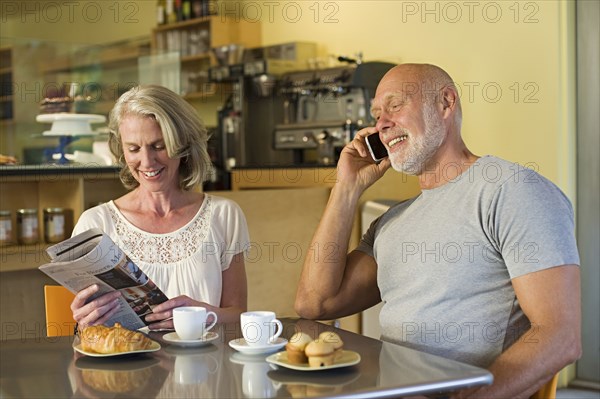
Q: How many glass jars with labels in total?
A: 3